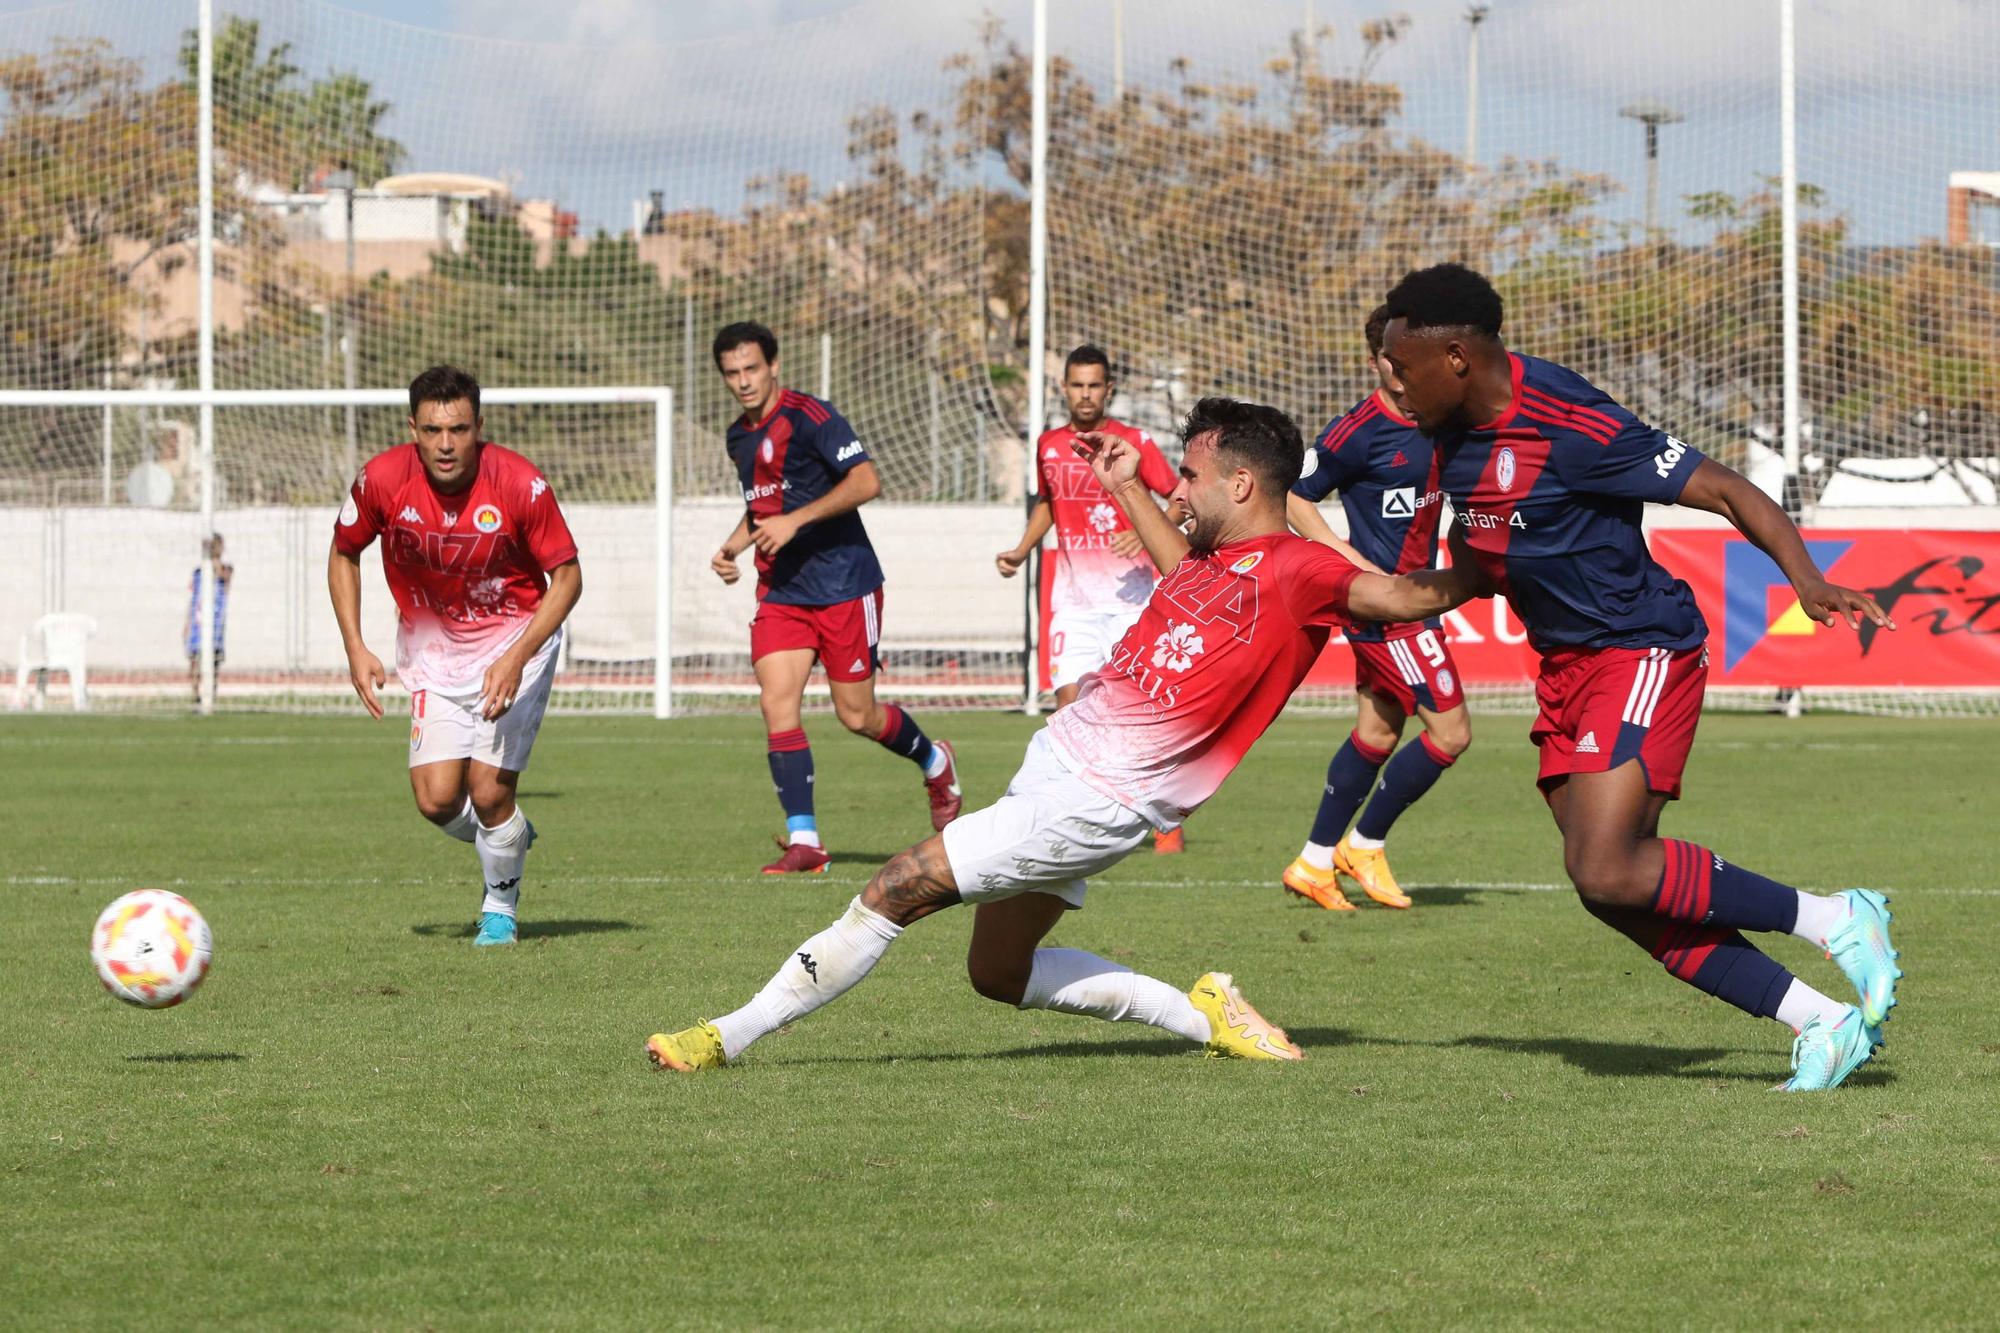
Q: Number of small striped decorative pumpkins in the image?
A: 0